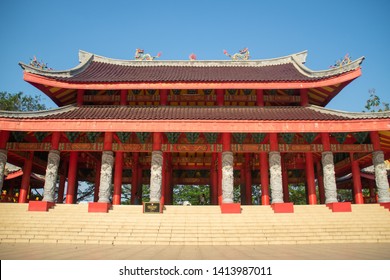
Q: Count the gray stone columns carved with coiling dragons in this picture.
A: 8